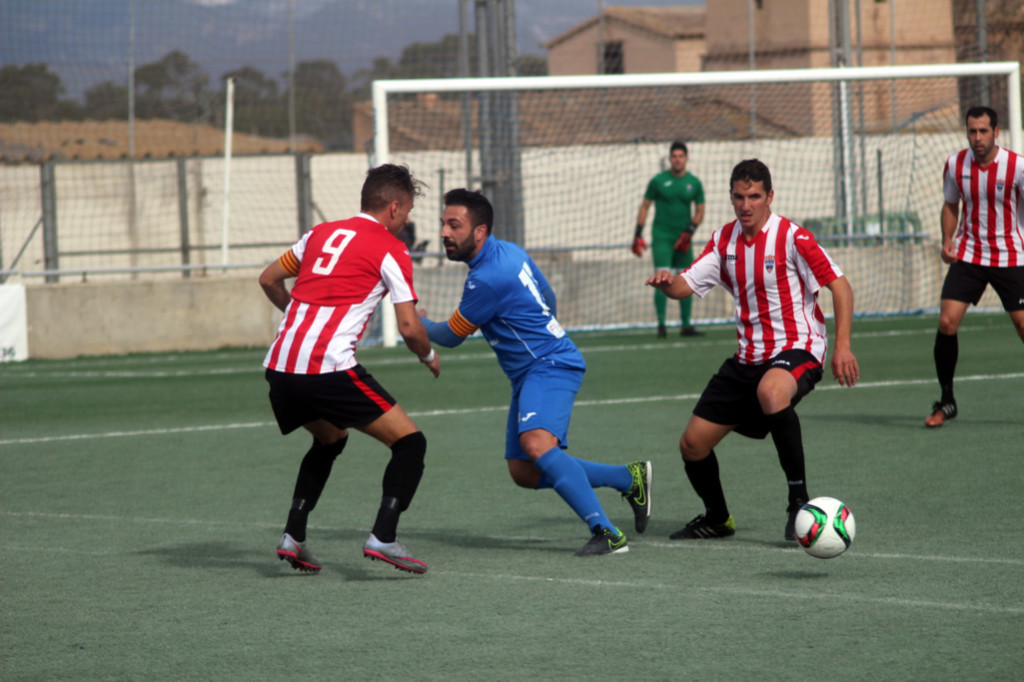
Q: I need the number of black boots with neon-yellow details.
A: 3